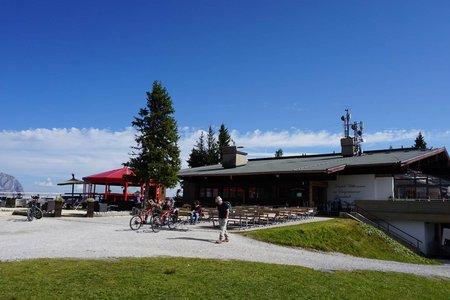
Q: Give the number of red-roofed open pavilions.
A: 1